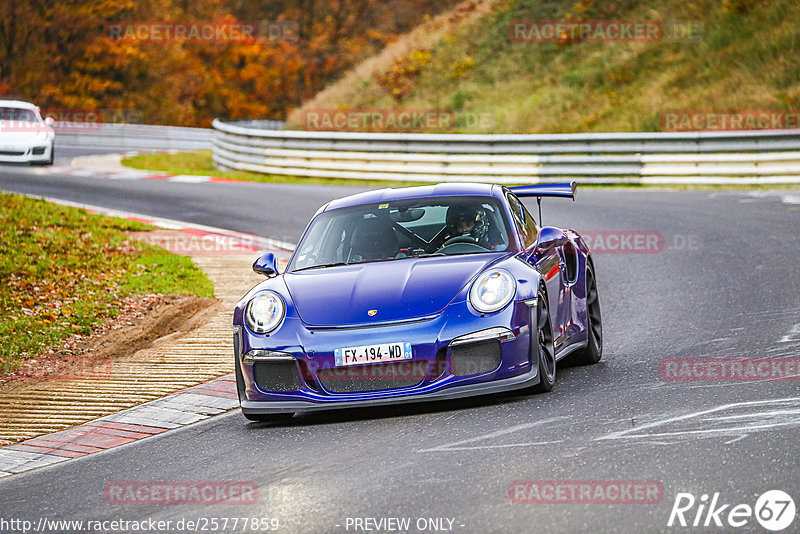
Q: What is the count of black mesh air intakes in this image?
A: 3